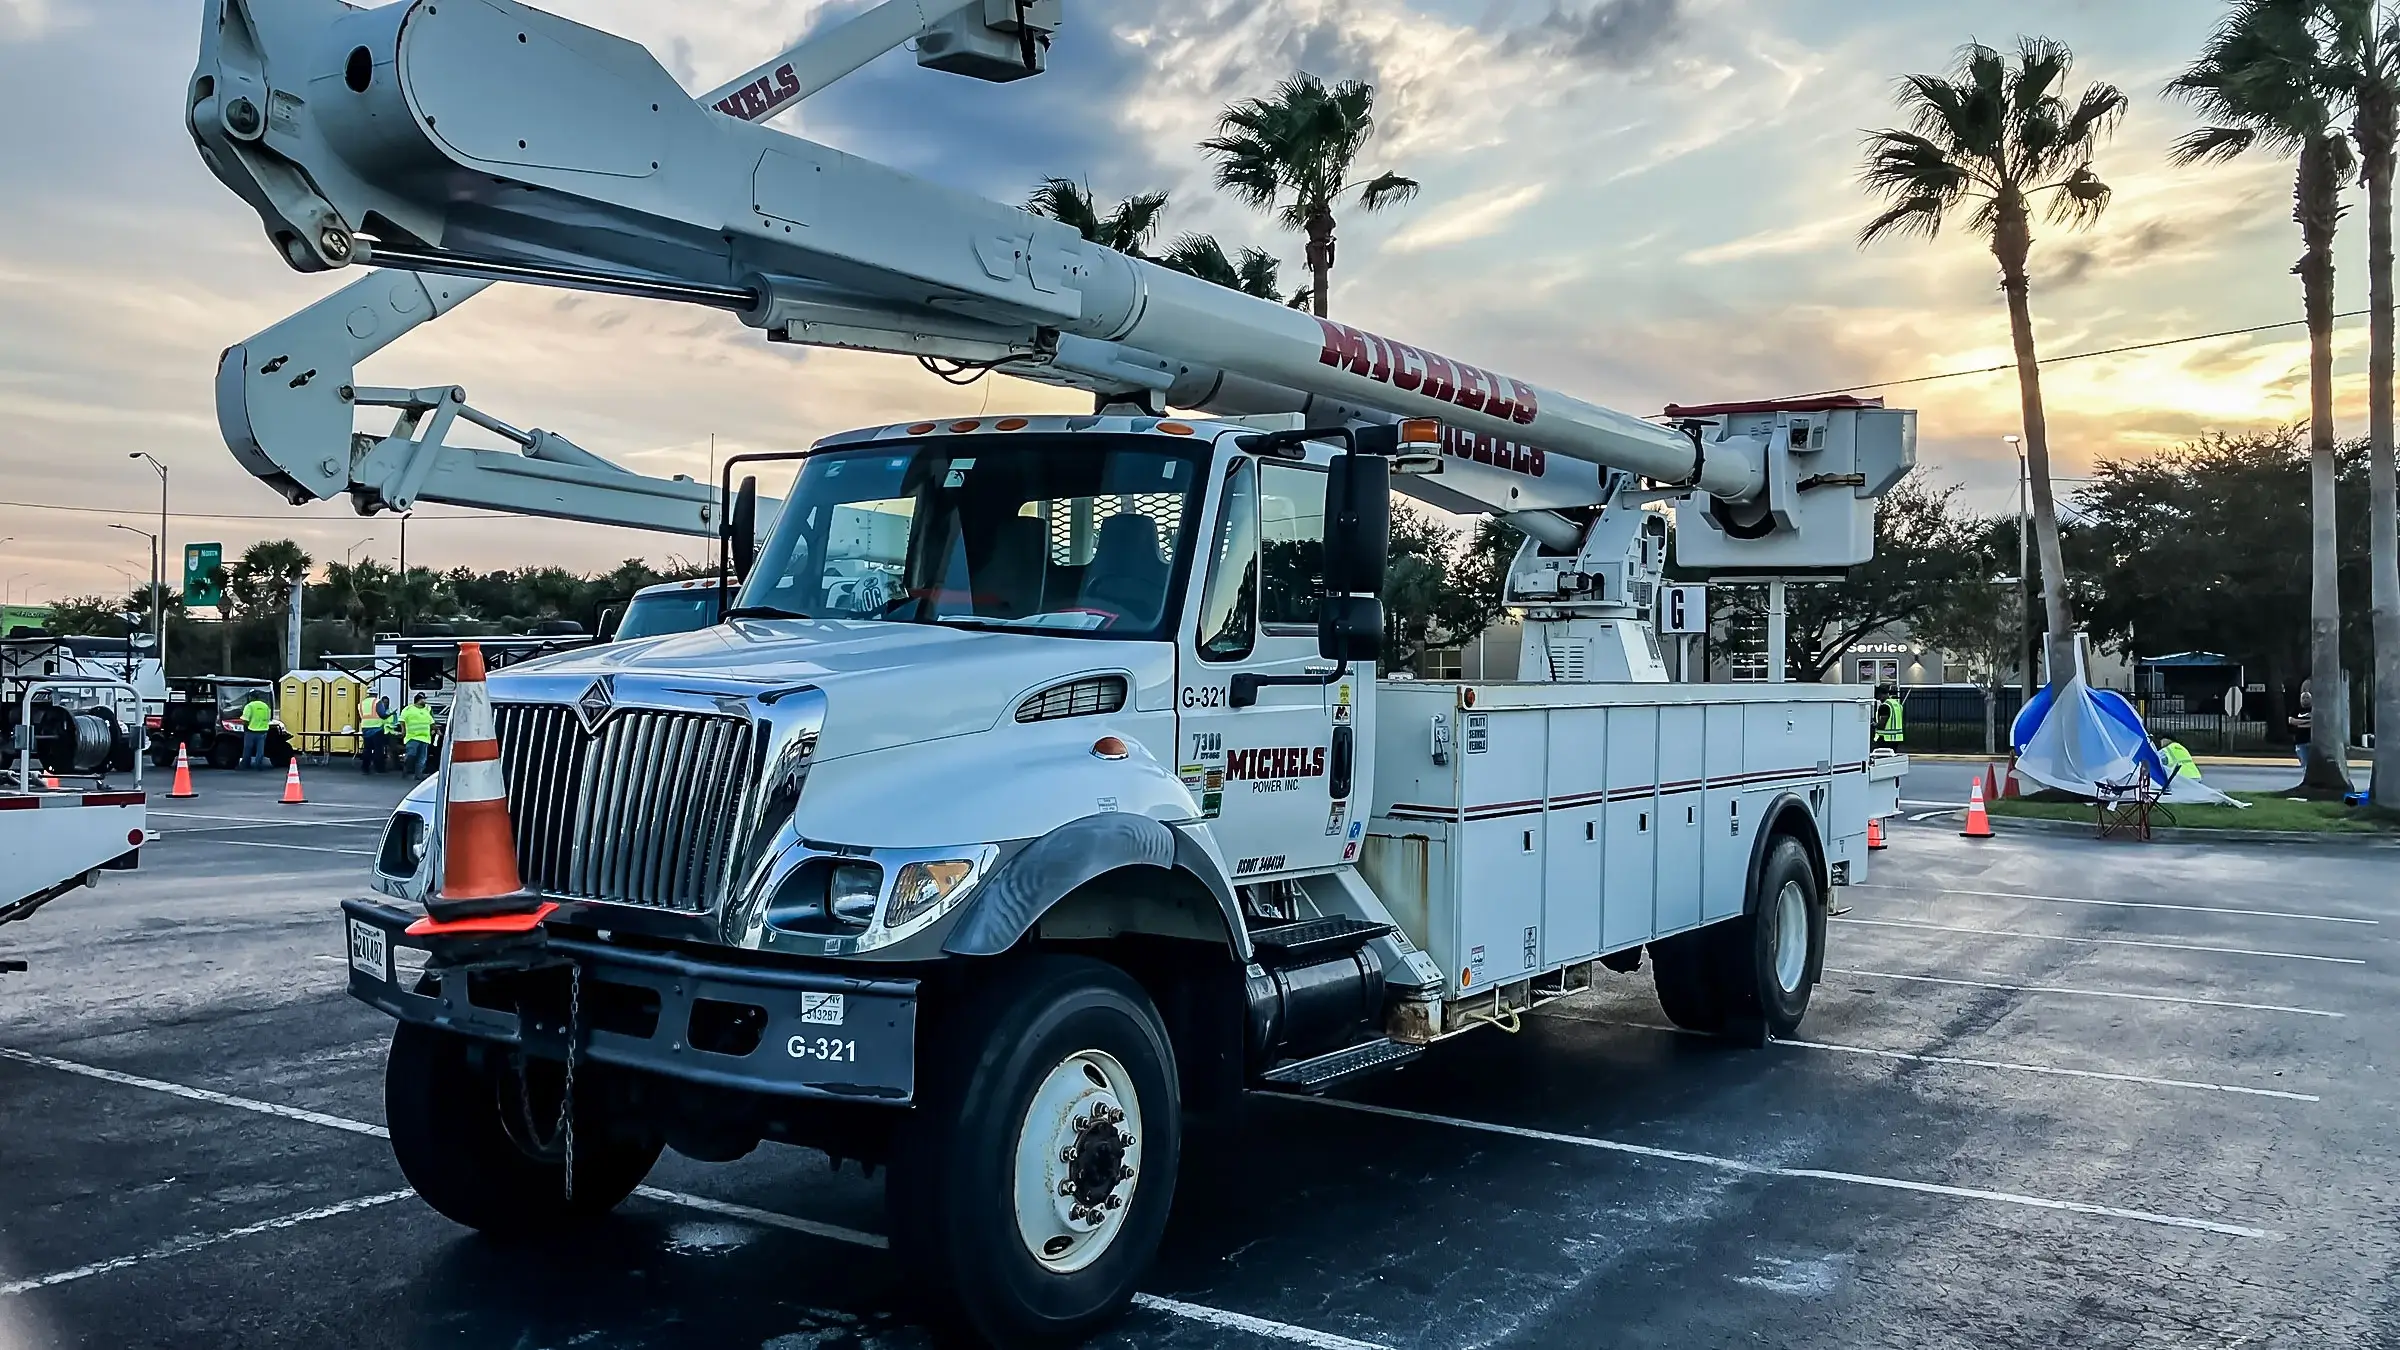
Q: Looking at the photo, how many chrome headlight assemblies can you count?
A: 2